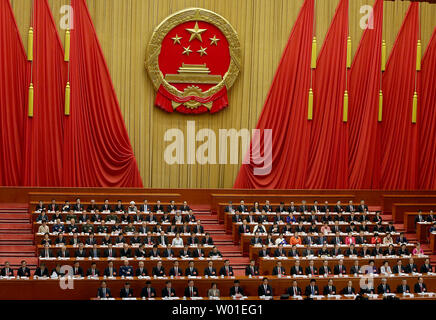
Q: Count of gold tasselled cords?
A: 12